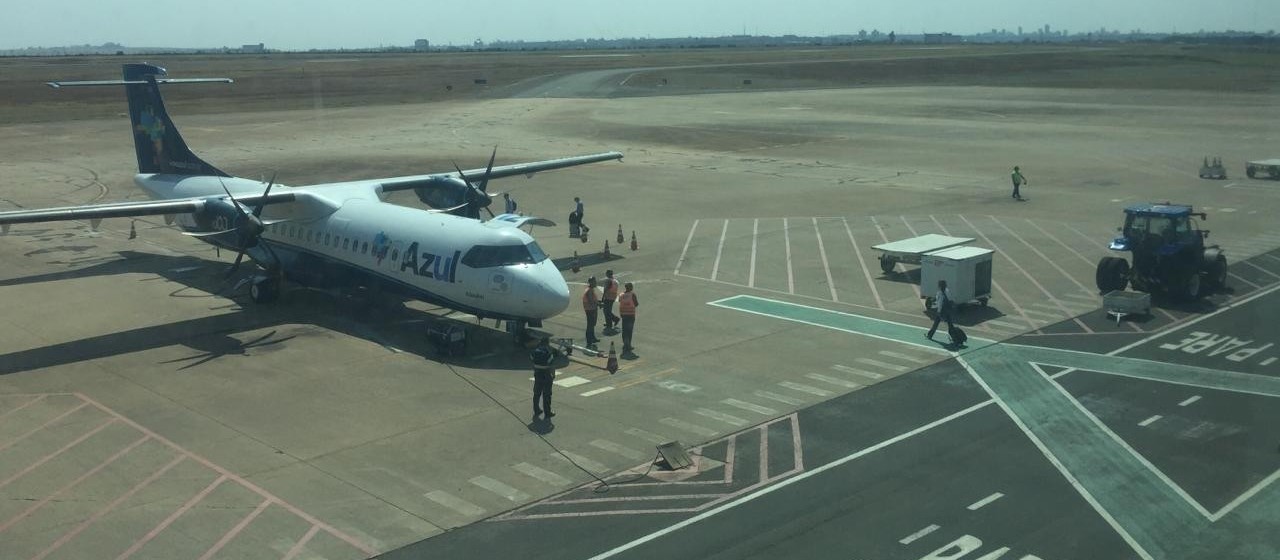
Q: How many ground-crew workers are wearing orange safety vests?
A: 3